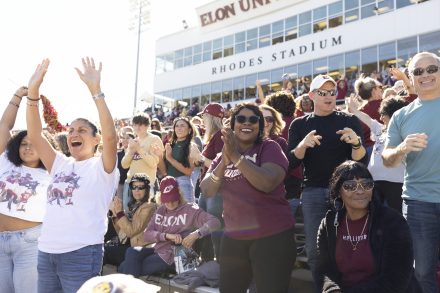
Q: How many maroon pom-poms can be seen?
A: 1